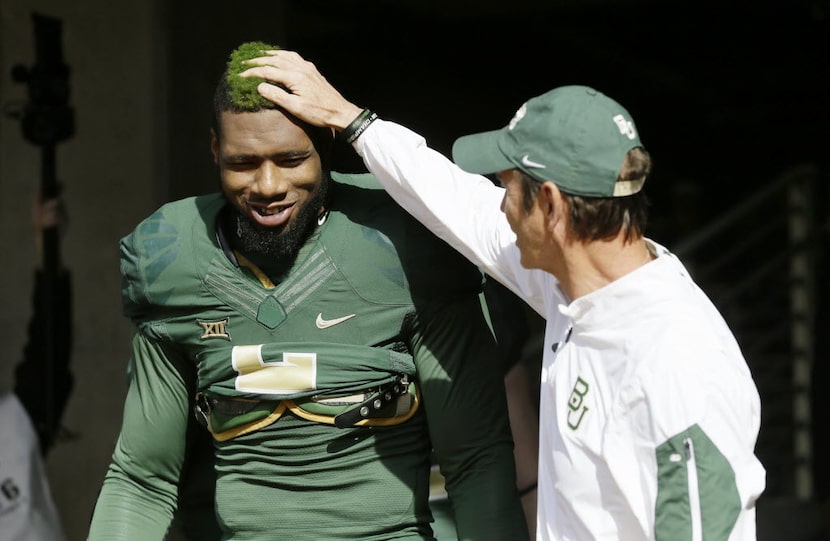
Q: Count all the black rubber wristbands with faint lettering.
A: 2